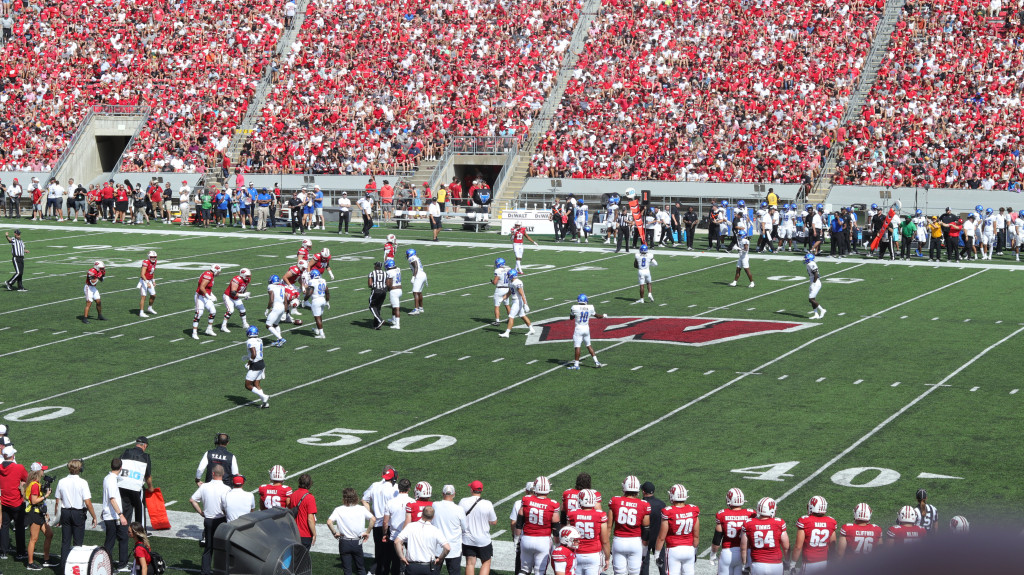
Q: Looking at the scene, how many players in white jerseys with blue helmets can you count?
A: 11